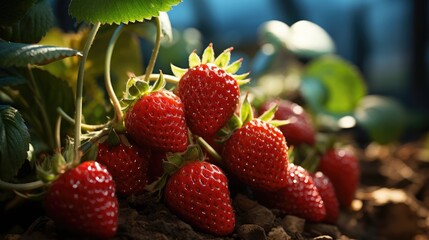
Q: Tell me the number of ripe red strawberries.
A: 10